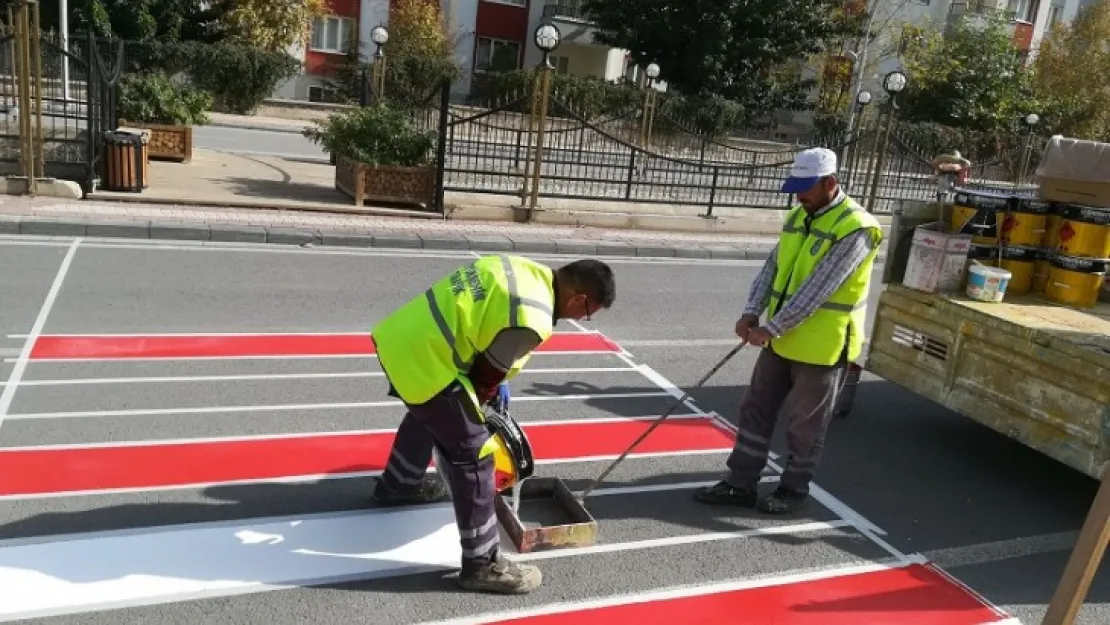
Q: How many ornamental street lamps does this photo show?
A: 6